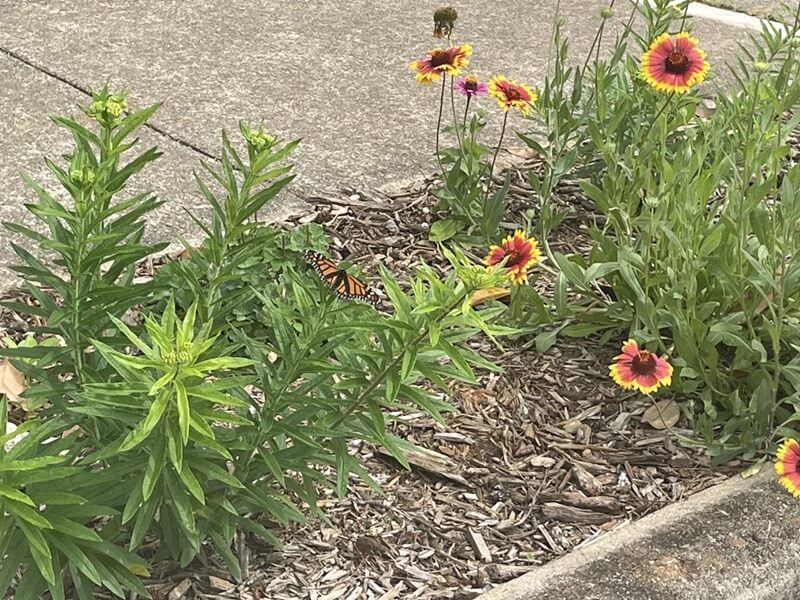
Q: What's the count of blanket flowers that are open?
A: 6